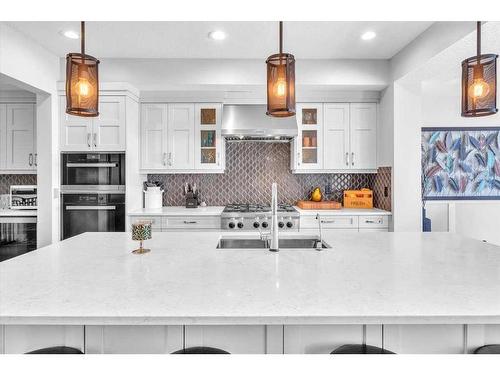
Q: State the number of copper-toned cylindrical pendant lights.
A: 3